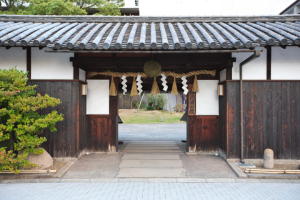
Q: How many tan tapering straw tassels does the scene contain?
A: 5